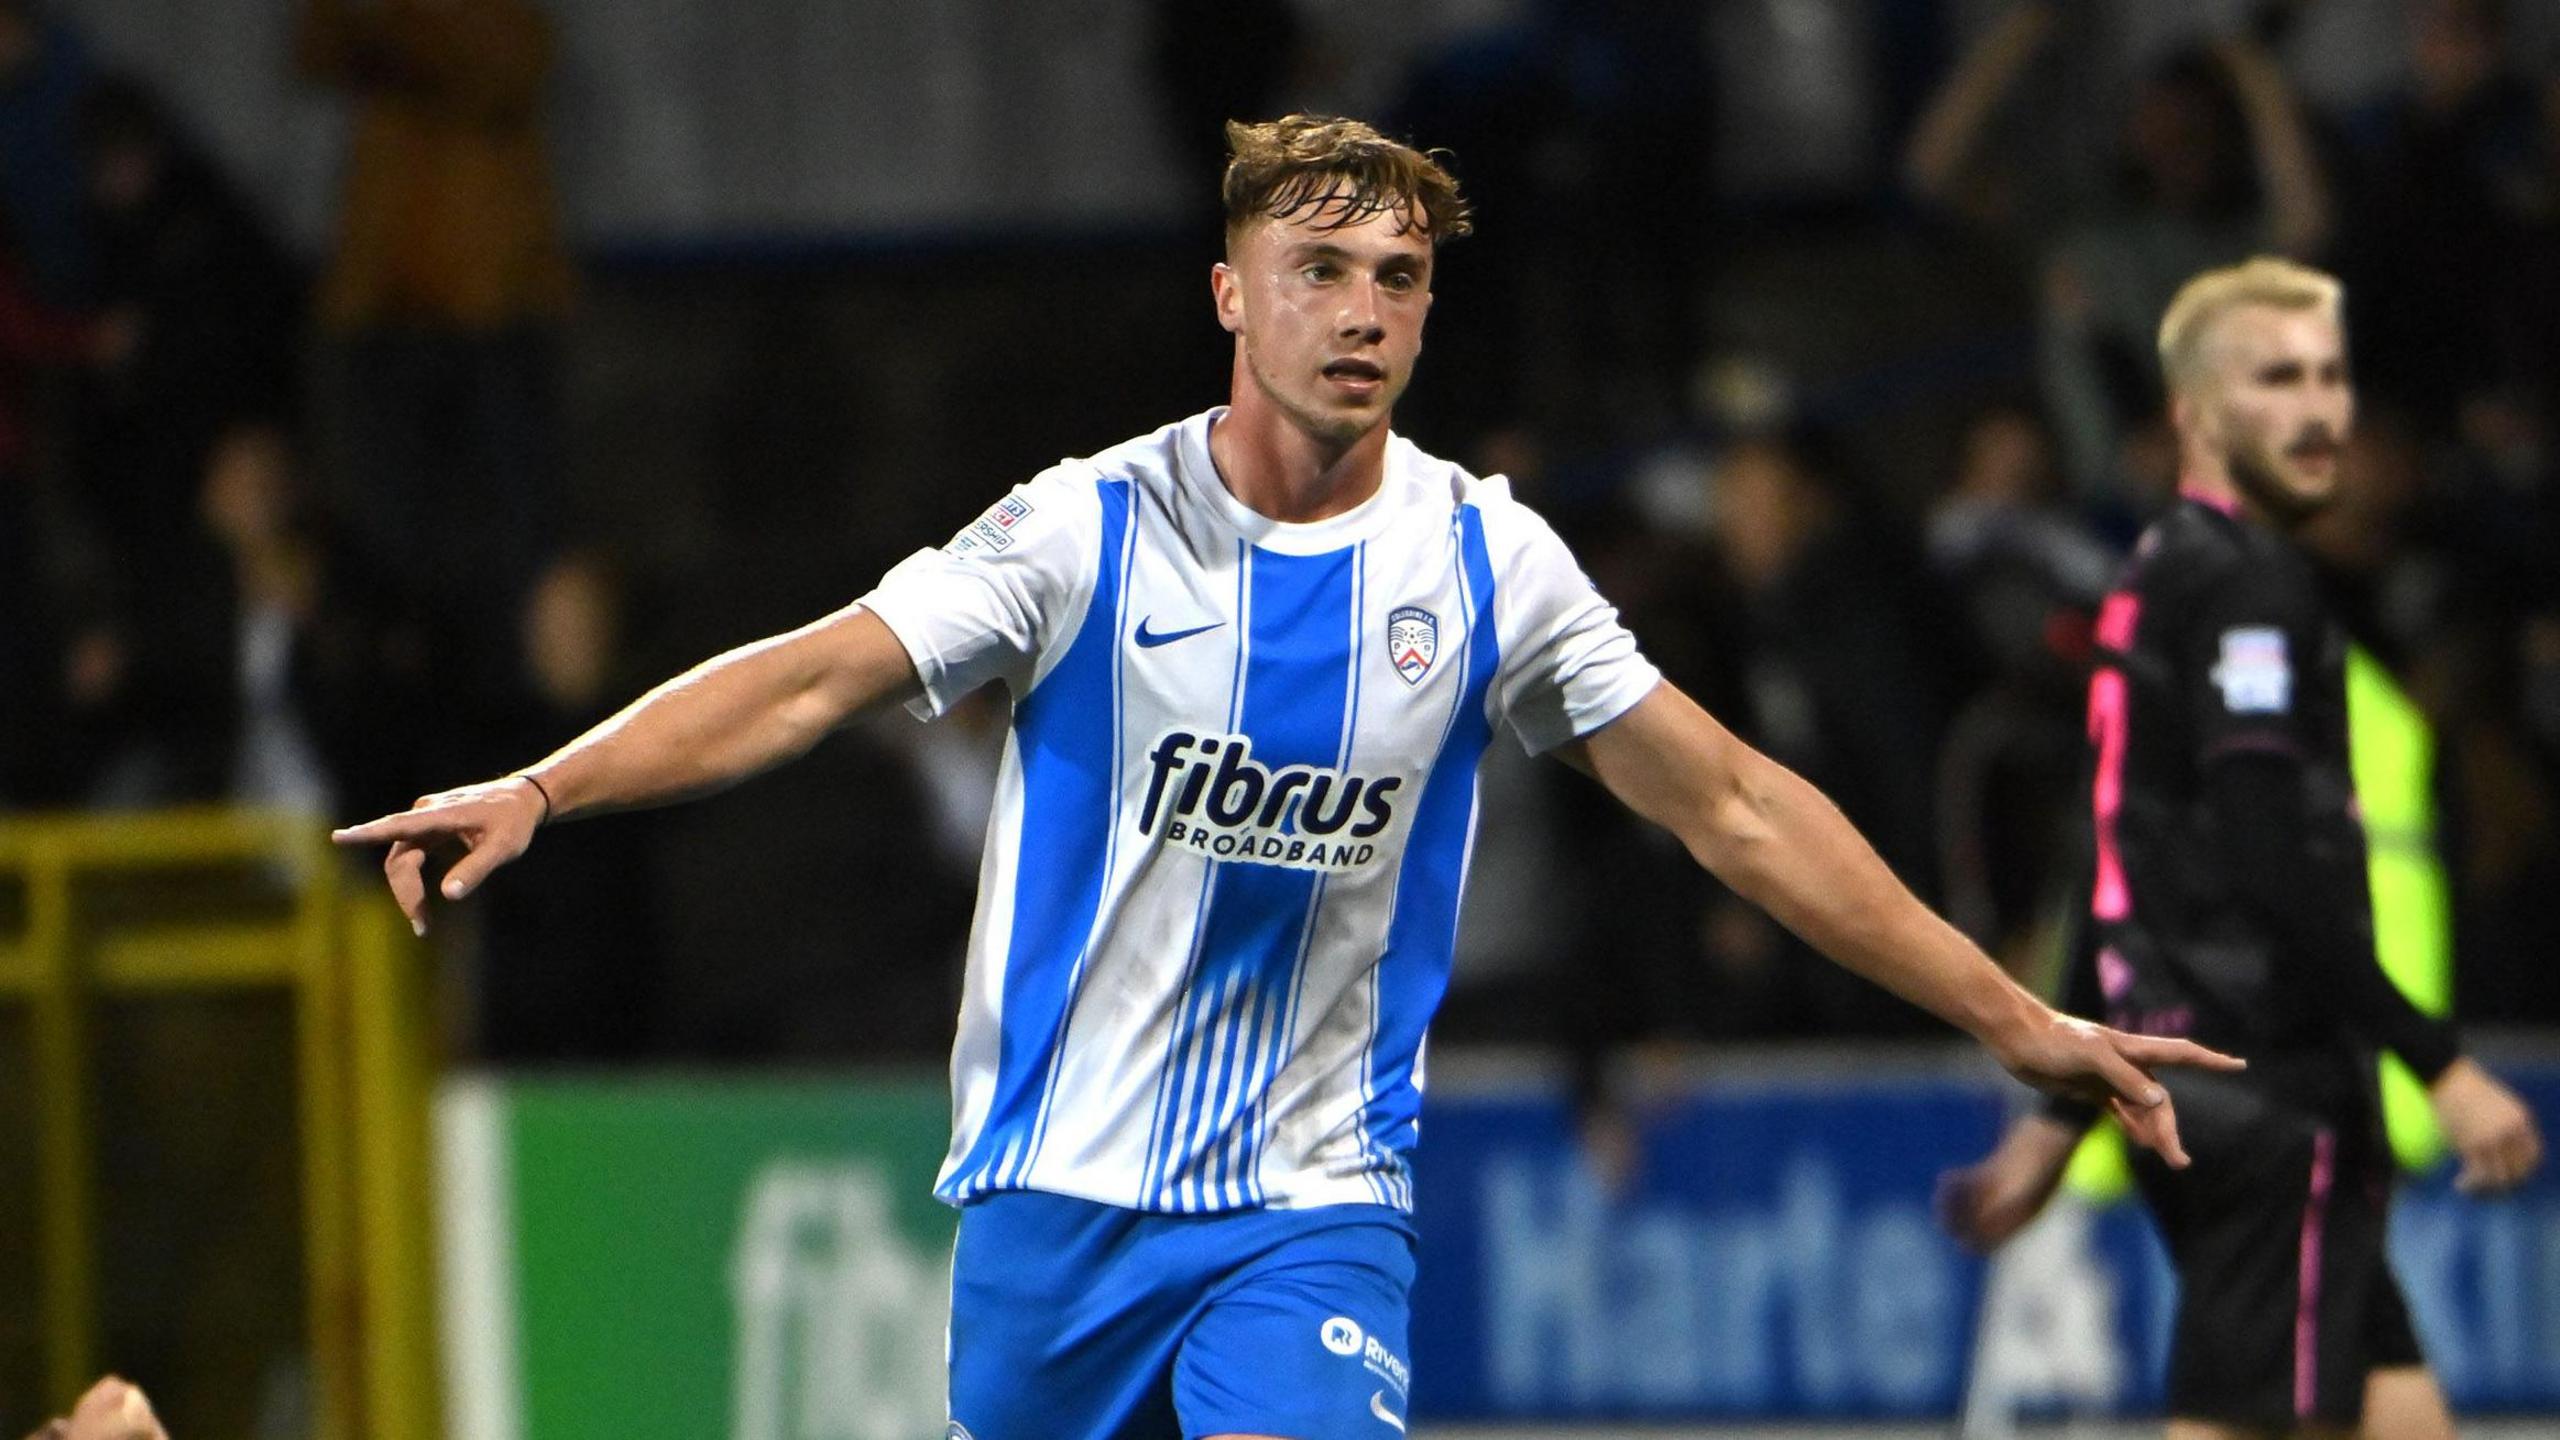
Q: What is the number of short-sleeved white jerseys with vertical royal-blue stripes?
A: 1